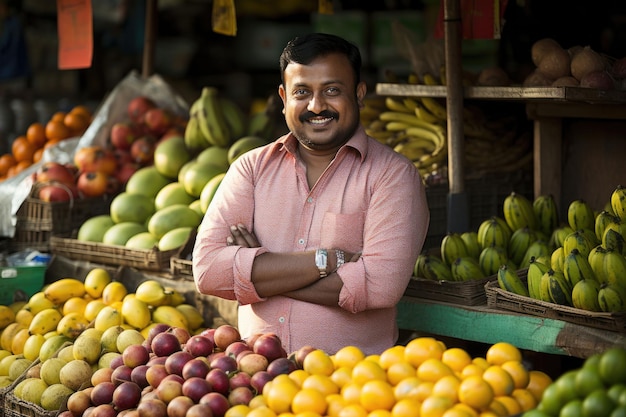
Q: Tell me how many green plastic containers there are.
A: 1